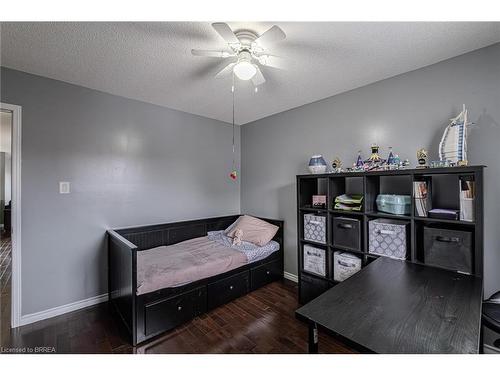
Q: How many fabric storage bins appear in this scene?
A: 6